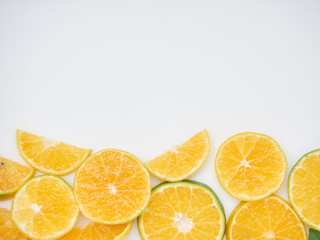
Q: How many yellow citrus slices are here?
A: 11